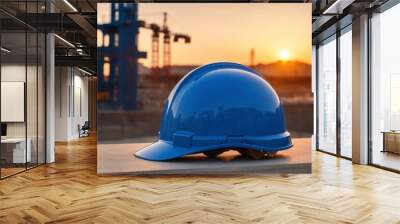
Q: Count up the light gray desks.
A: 1